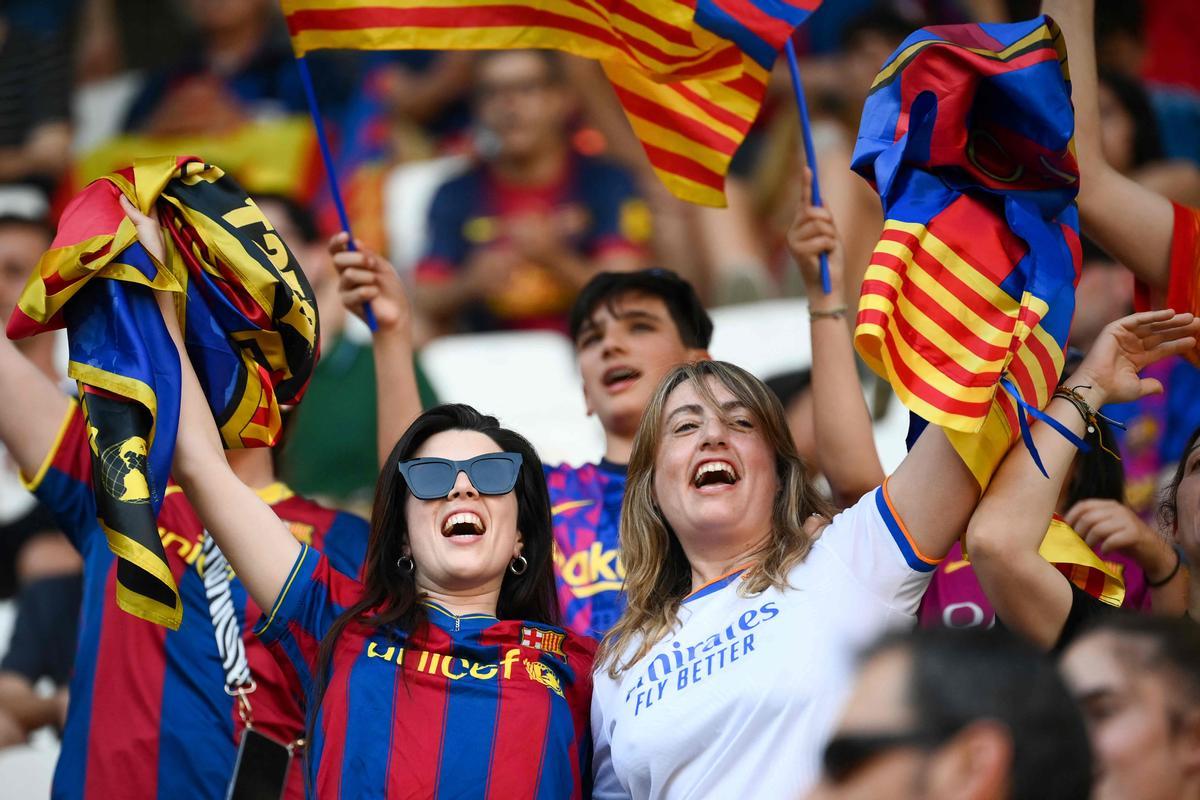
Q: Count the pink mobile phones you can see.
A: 0